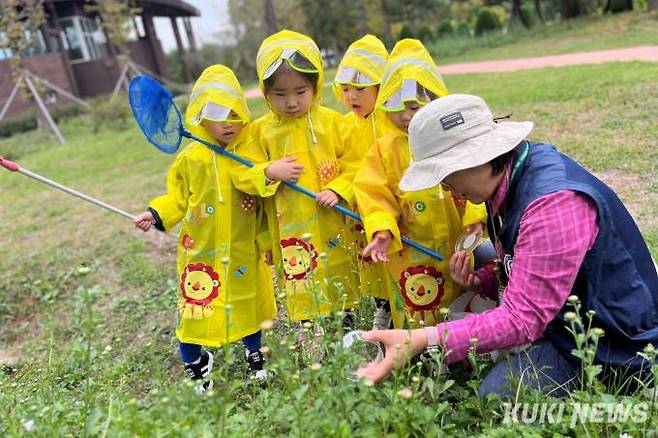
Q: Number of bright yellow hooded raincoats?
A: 4